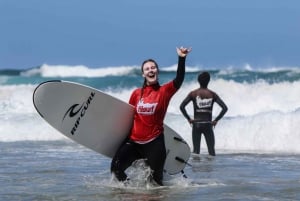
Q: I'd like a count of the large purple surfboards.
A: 0